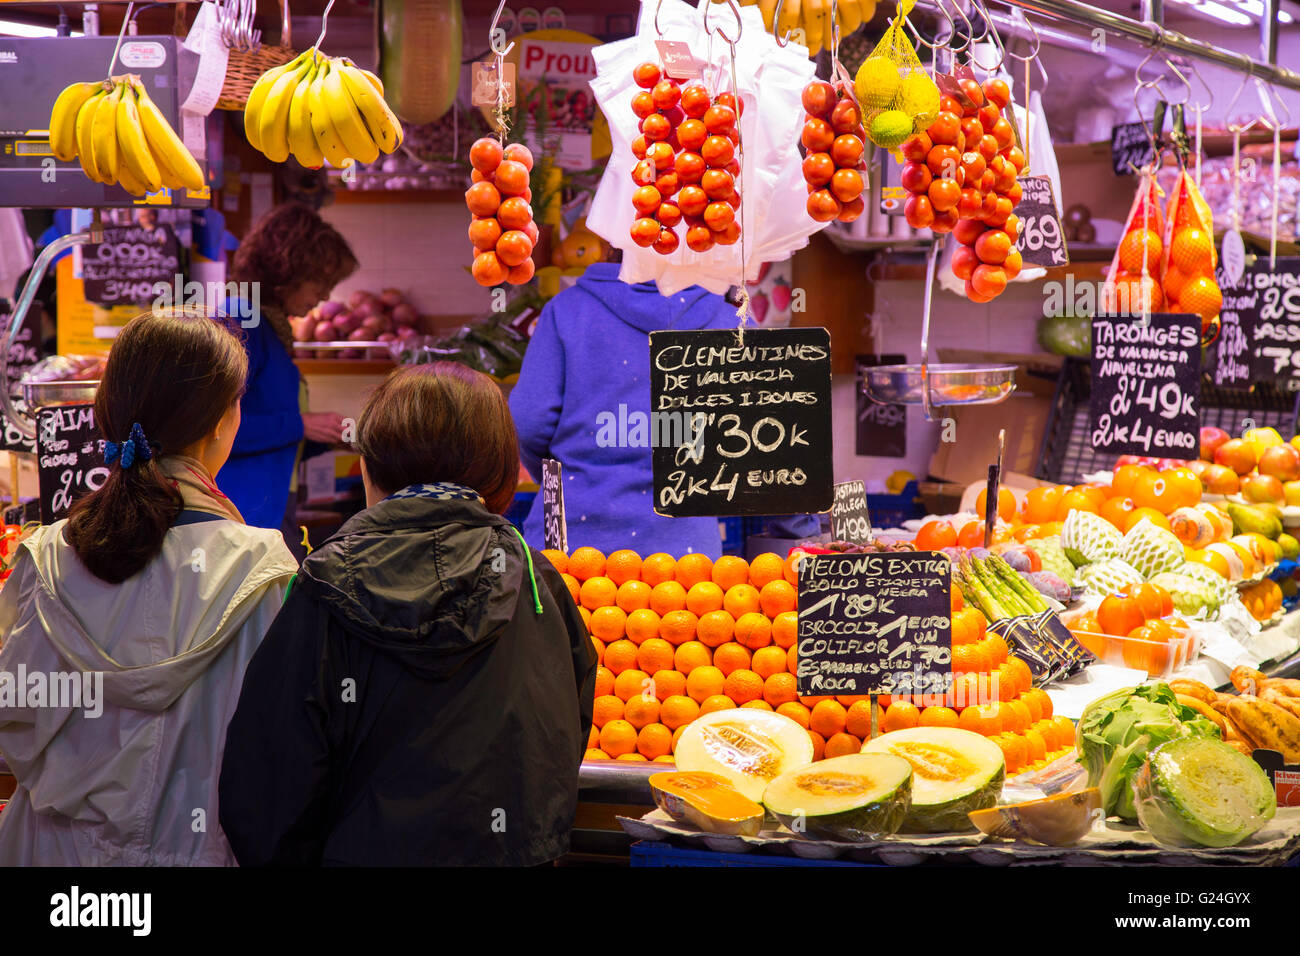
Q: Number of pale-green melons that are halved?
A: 3